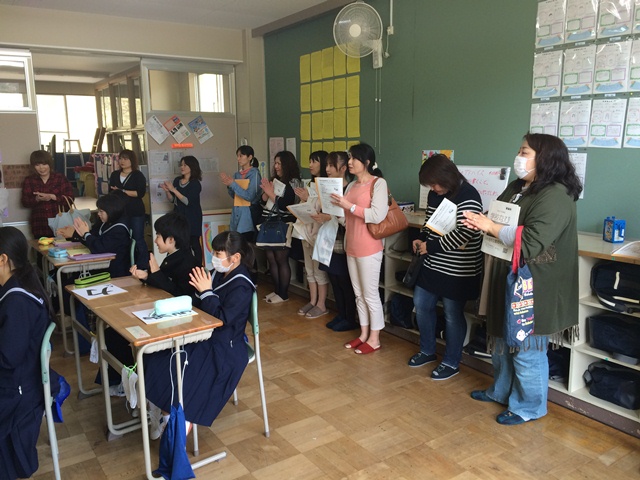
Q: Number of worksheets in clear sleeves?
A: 13